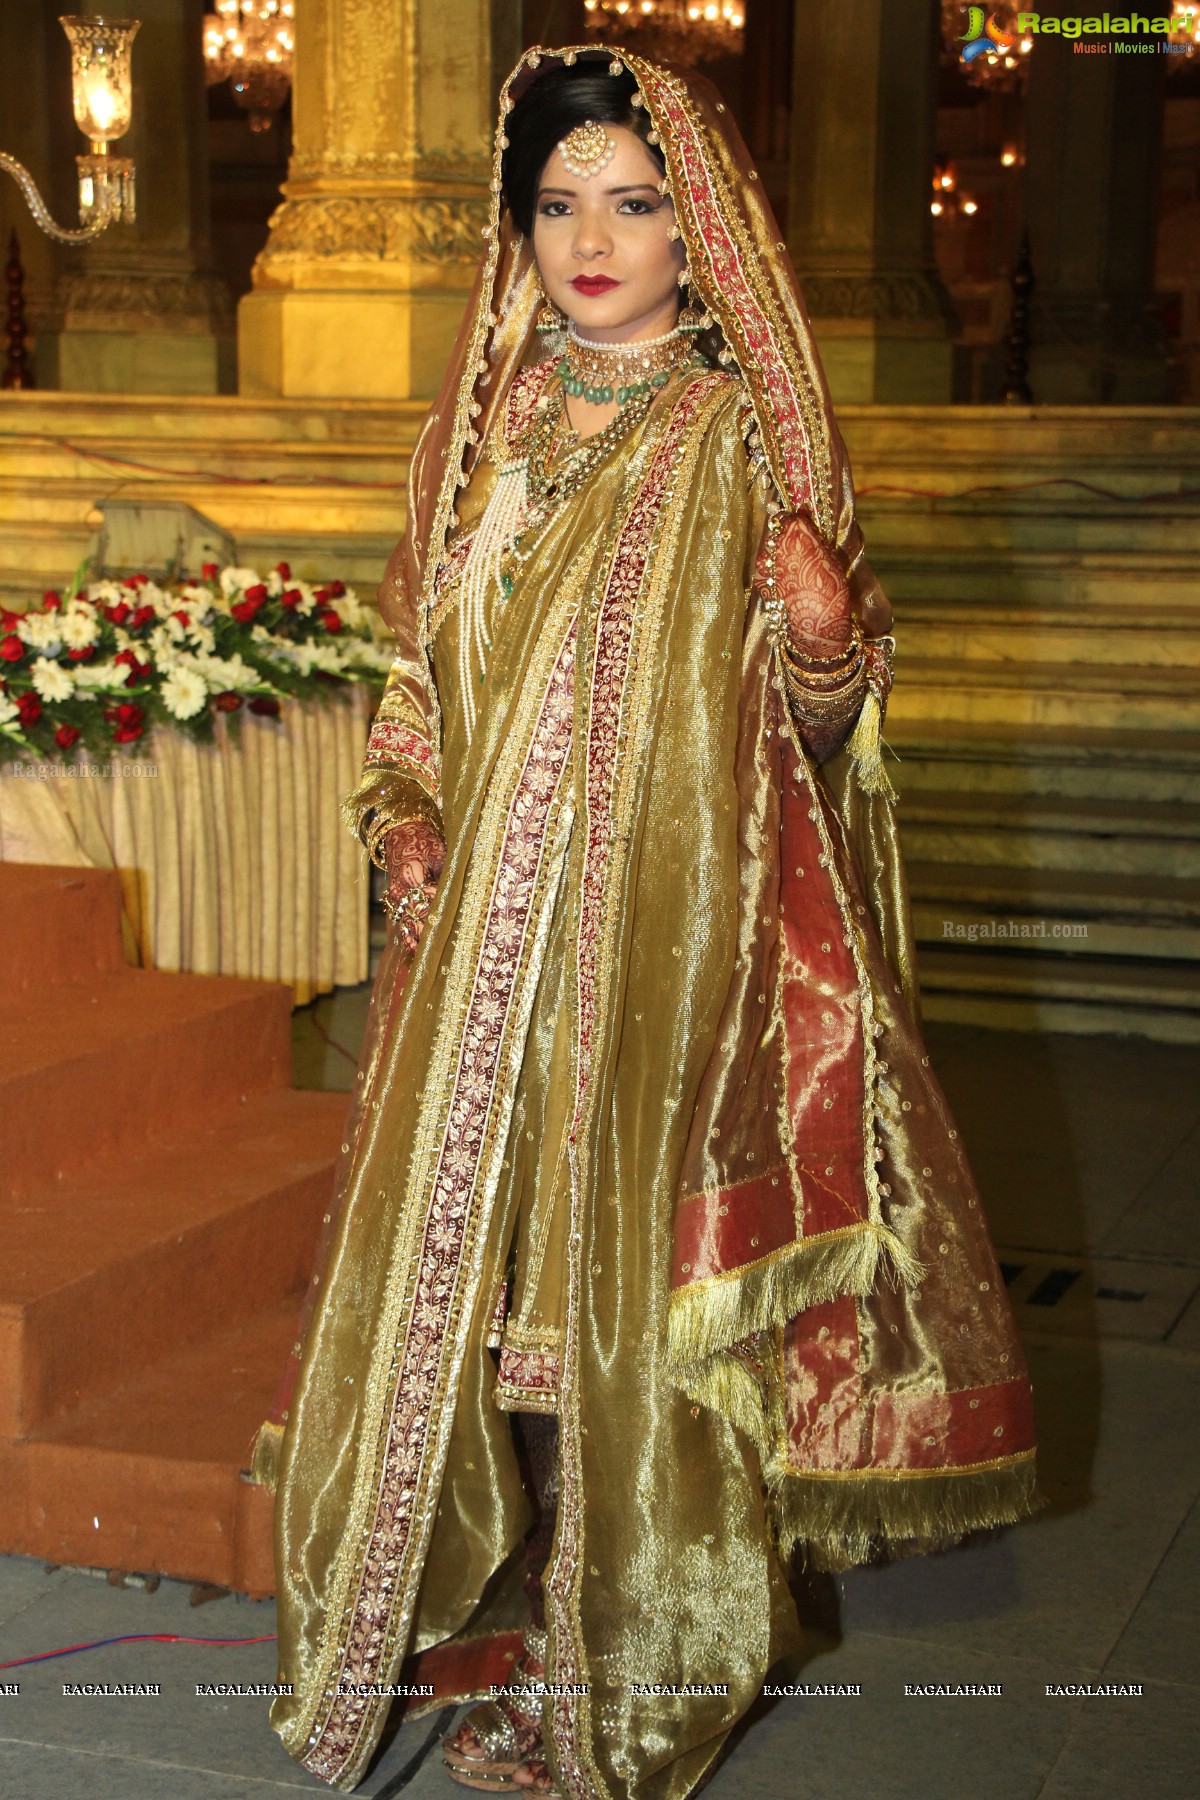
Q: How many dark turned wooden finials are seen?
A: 2